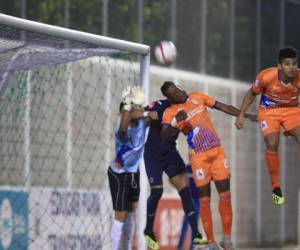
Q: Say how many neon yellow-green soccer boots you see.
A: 3